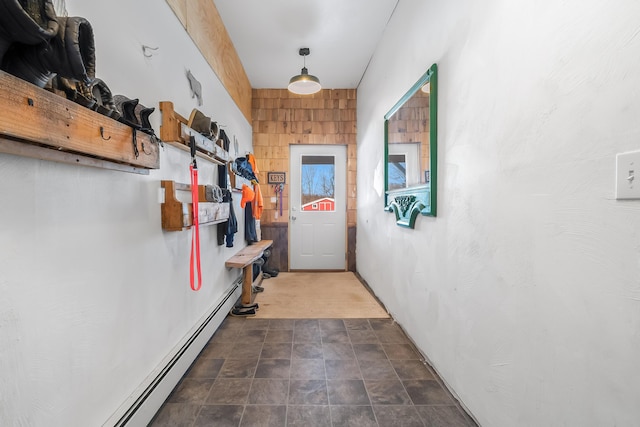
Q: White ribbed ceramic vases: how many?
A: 0